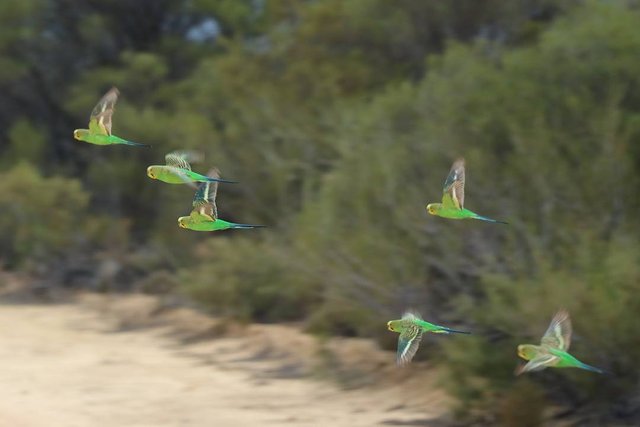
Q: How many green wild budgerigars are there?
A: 6